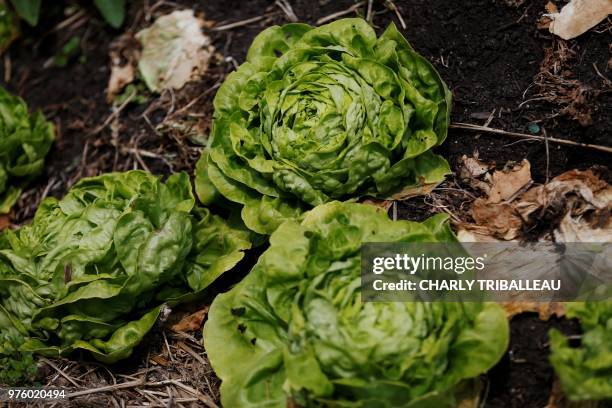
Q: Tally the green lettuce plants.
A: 5